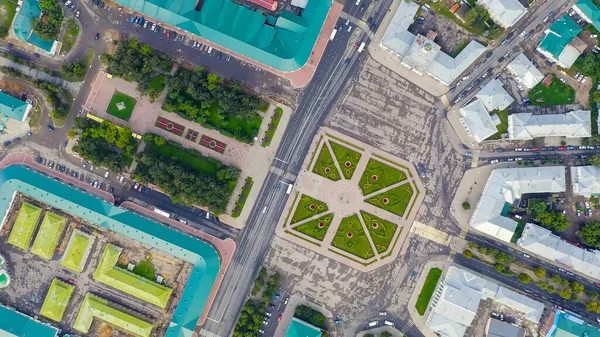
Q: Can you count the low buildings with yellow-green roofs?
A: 6